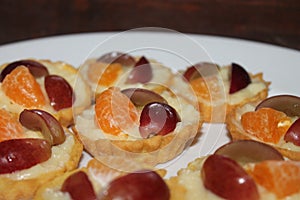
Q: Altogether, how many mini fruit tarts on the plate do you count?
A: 8